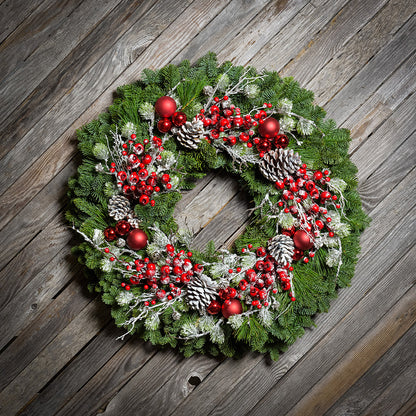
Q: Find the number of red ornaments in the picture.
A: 15